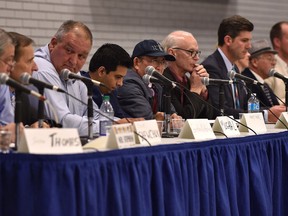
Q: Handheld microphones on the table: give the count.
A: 8